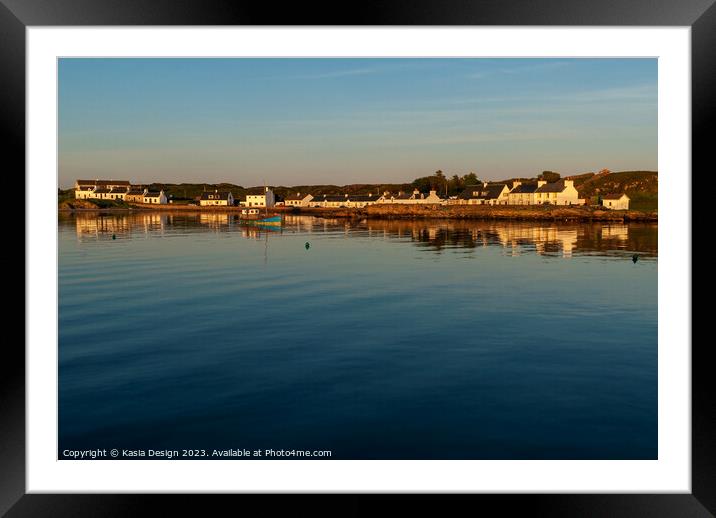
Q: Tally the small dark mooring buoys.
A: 3